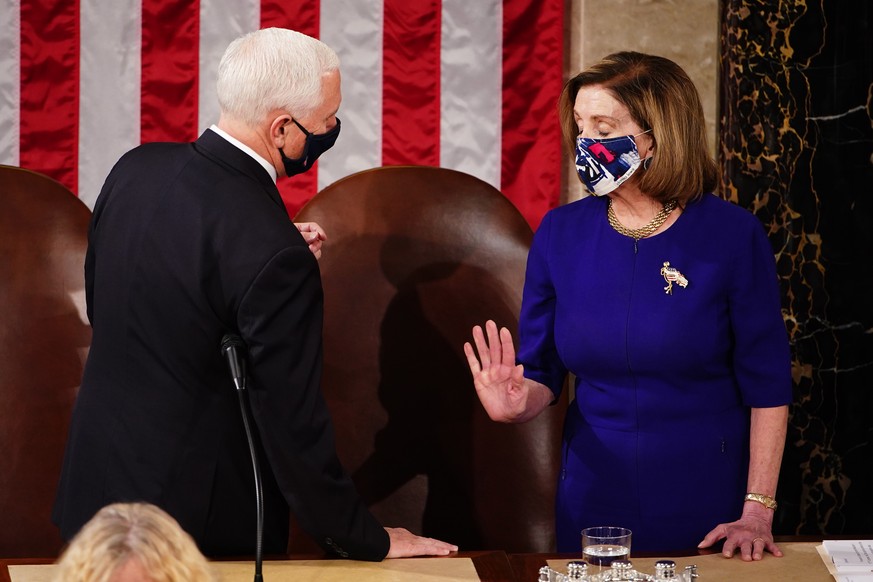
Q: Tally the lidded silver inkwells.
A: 3